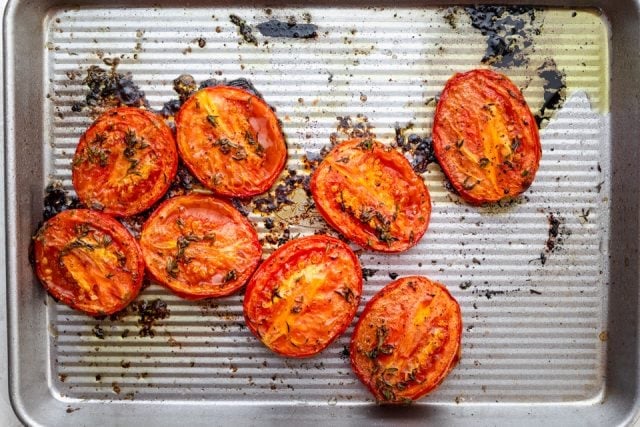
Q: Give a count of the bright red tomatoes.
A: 8